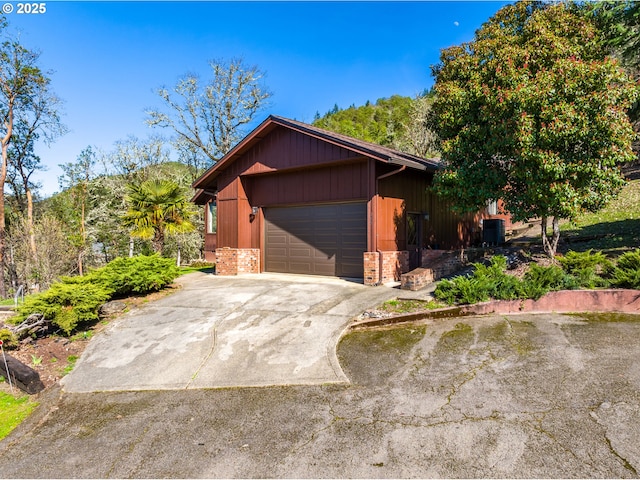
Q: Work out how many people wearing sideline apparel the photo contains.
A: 0